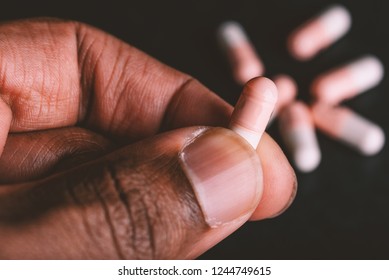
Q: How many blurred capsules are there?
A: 6